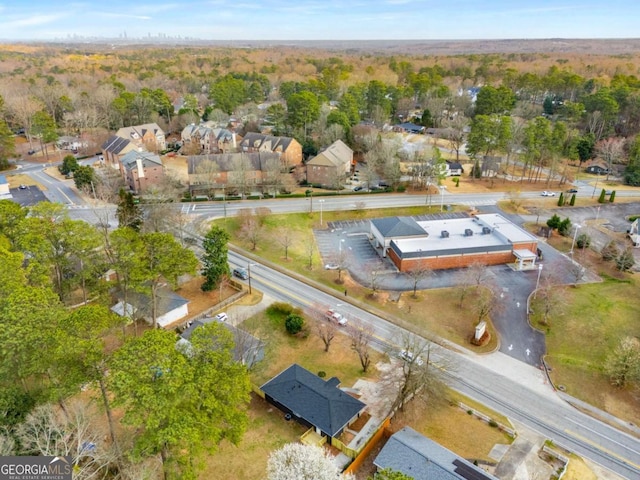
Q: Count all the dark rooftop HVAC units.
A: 3